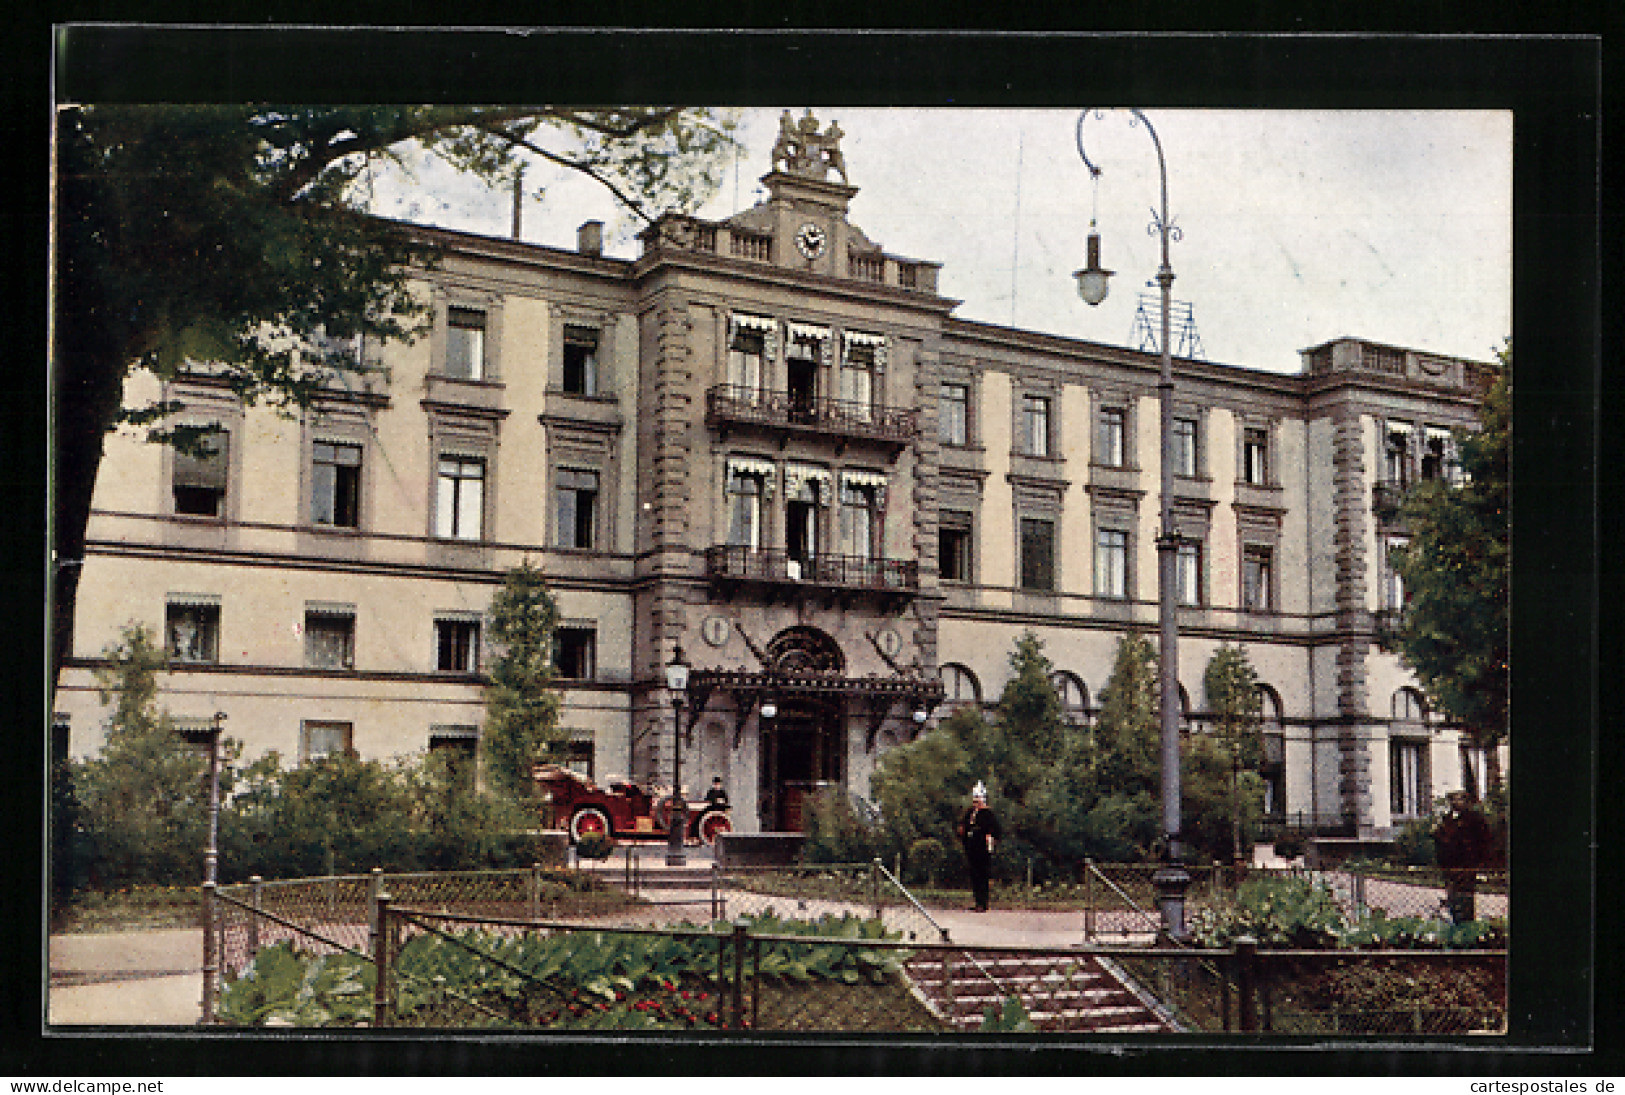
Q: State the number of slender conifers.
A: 5